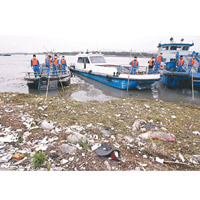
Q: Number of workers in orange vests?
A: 9